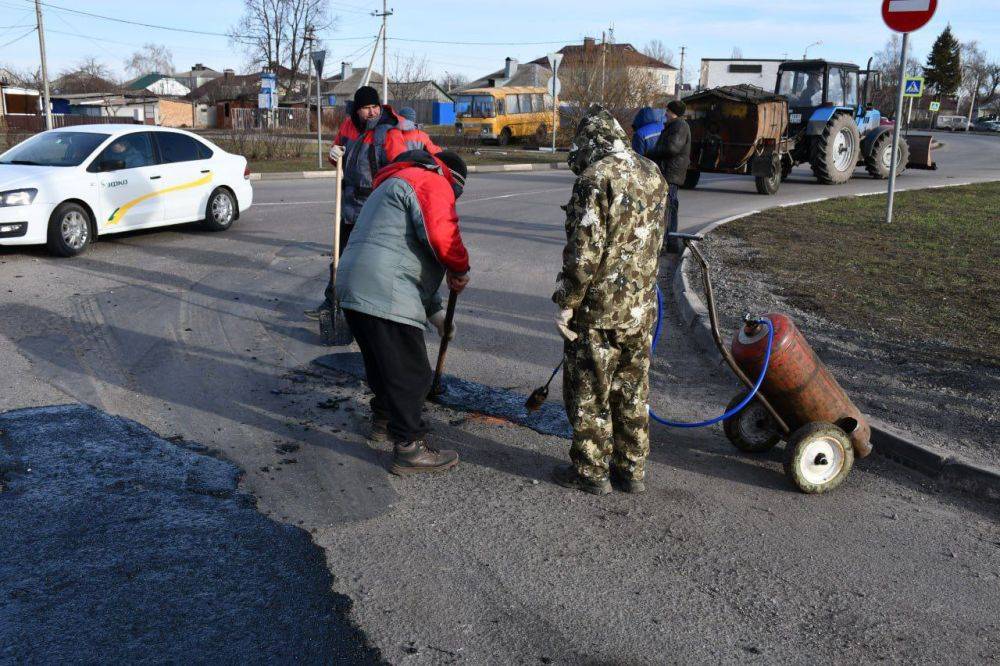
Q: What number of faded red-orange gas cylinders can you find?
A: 1